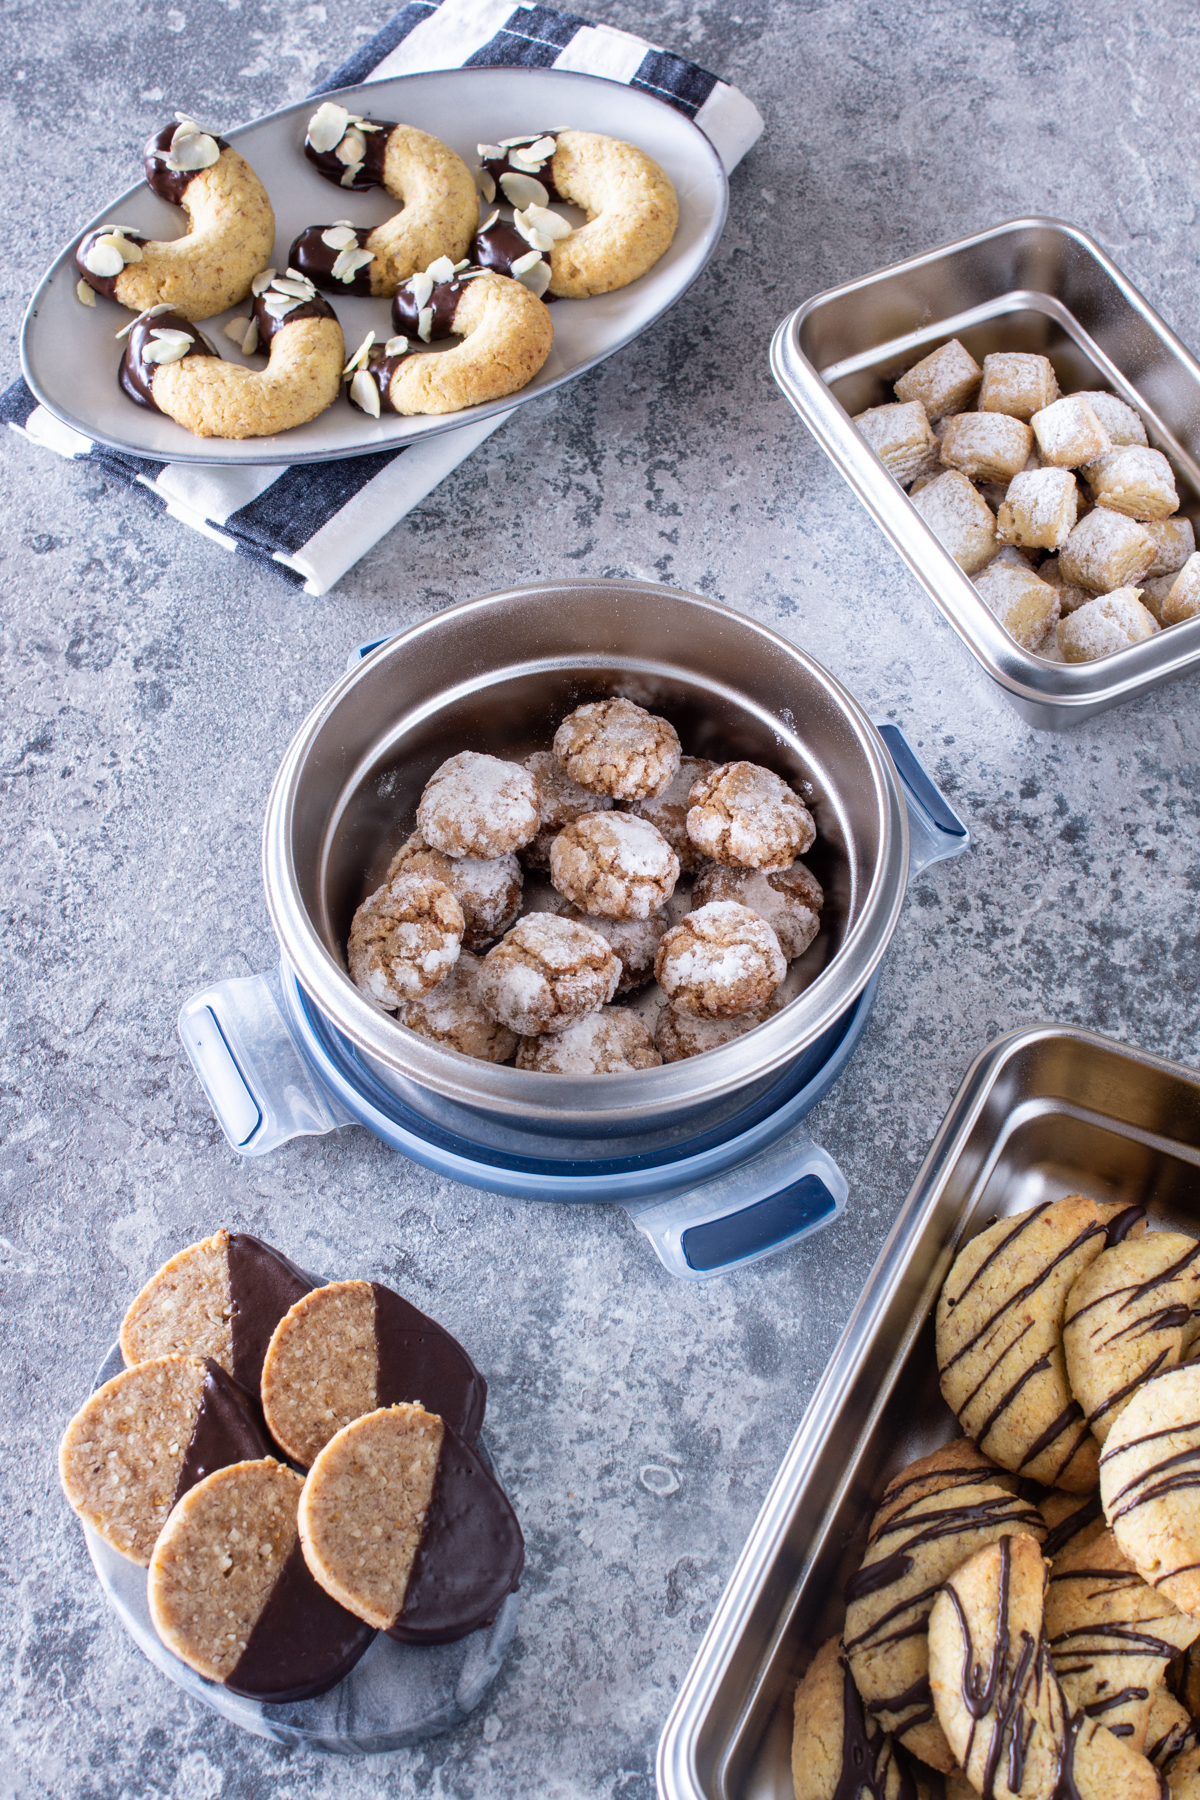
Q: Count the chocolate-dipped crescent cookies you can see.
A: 5